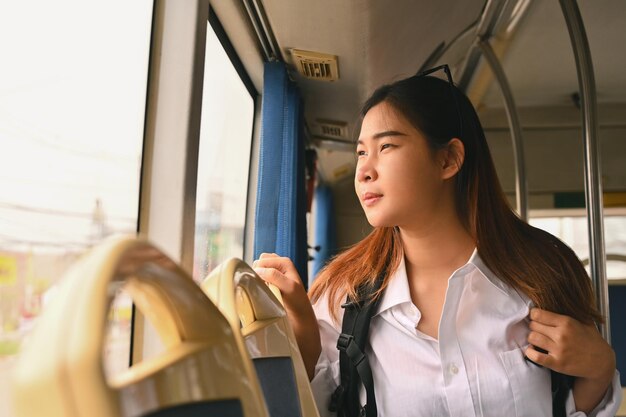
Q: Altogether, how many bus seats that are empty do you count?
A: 2